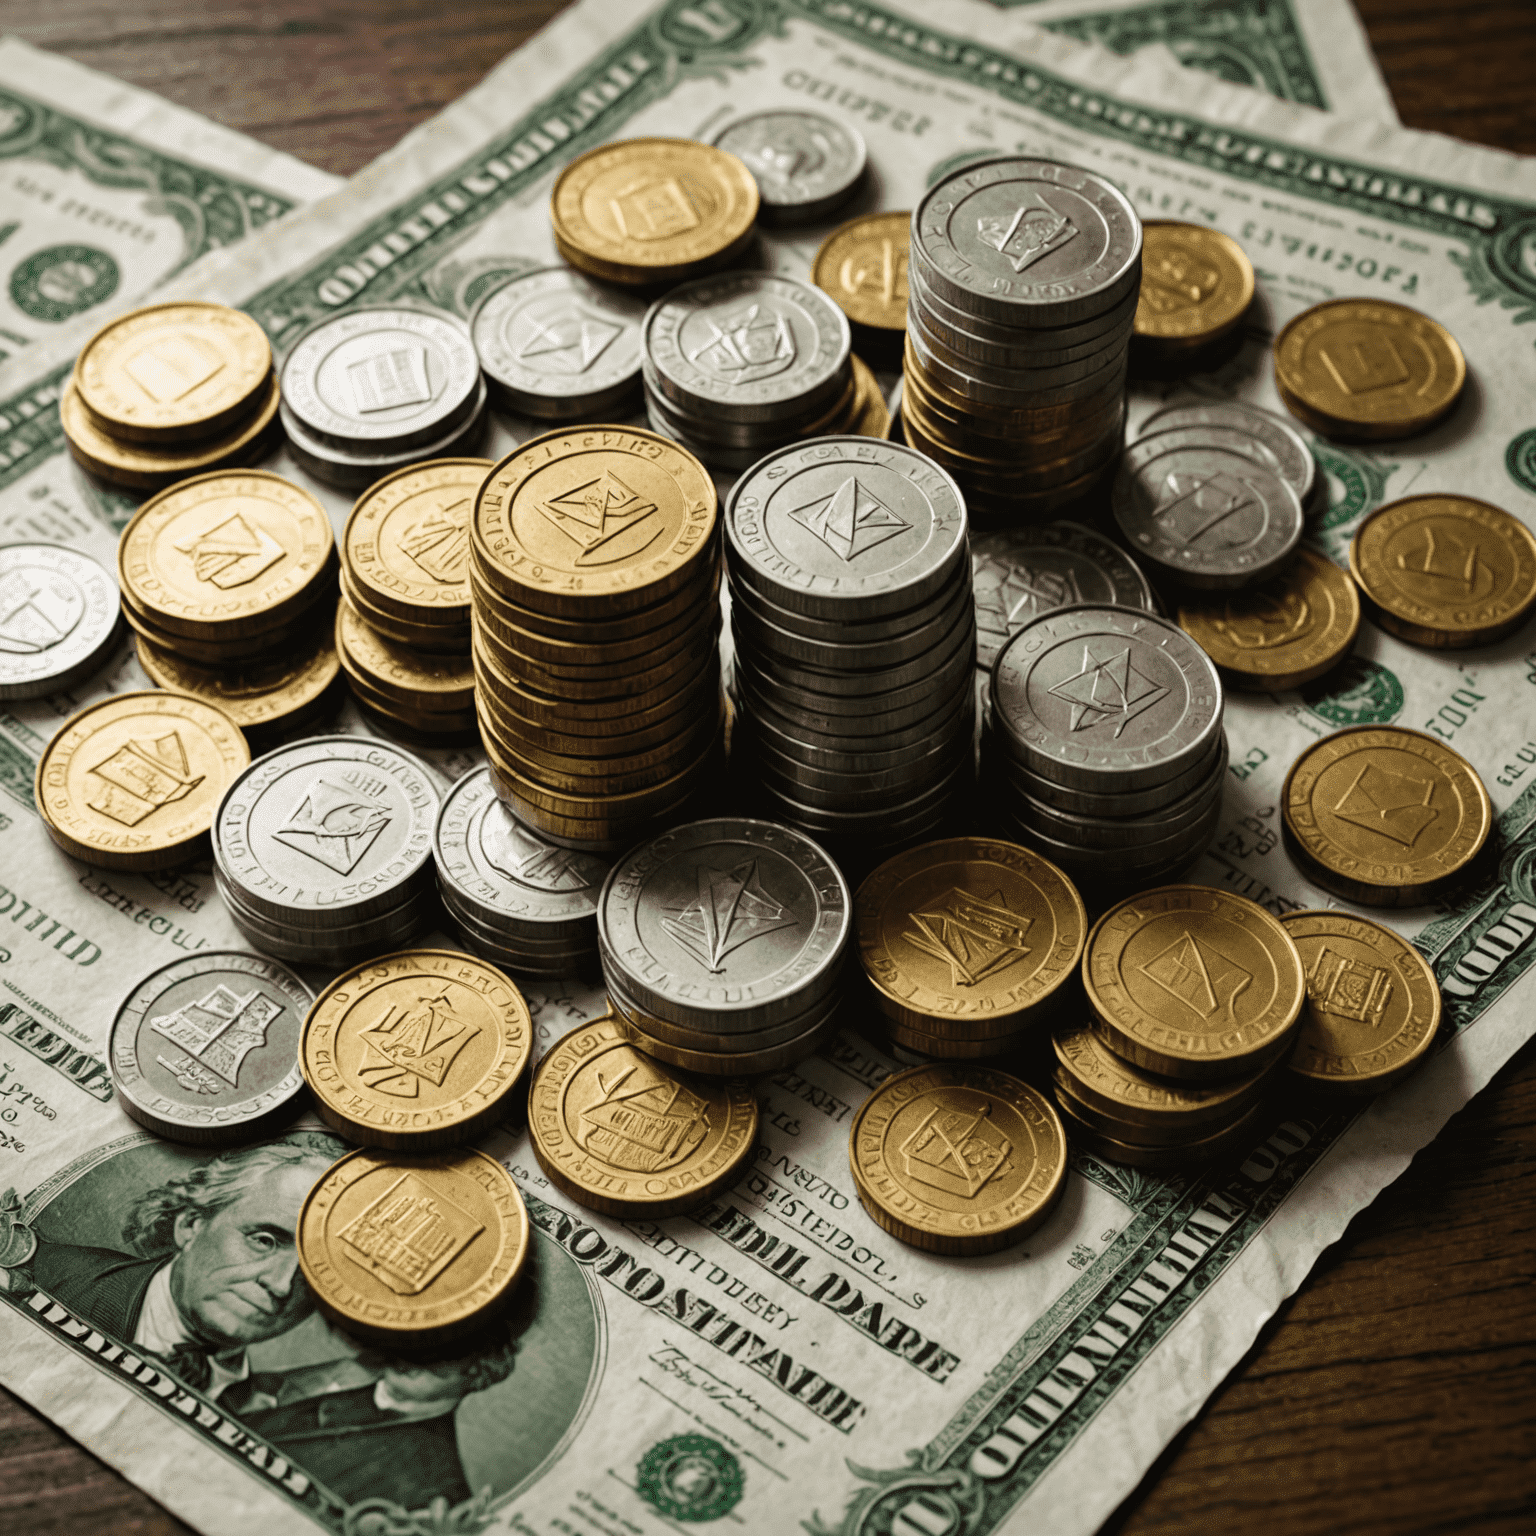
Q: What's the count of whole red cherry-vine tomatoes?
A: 0